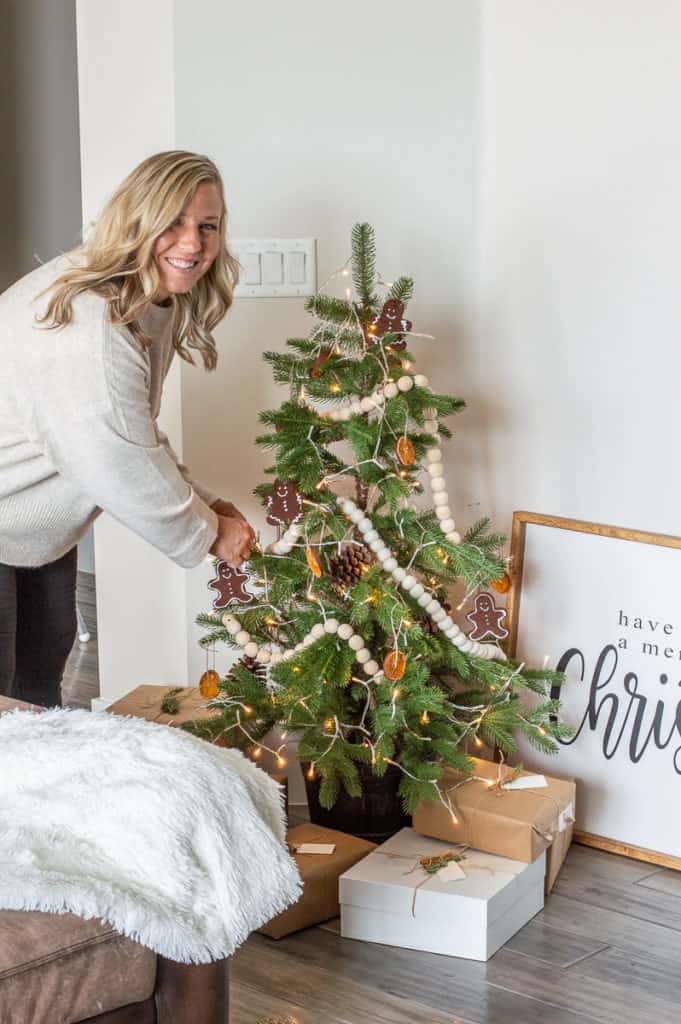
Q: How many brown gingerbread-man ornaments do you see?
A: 4